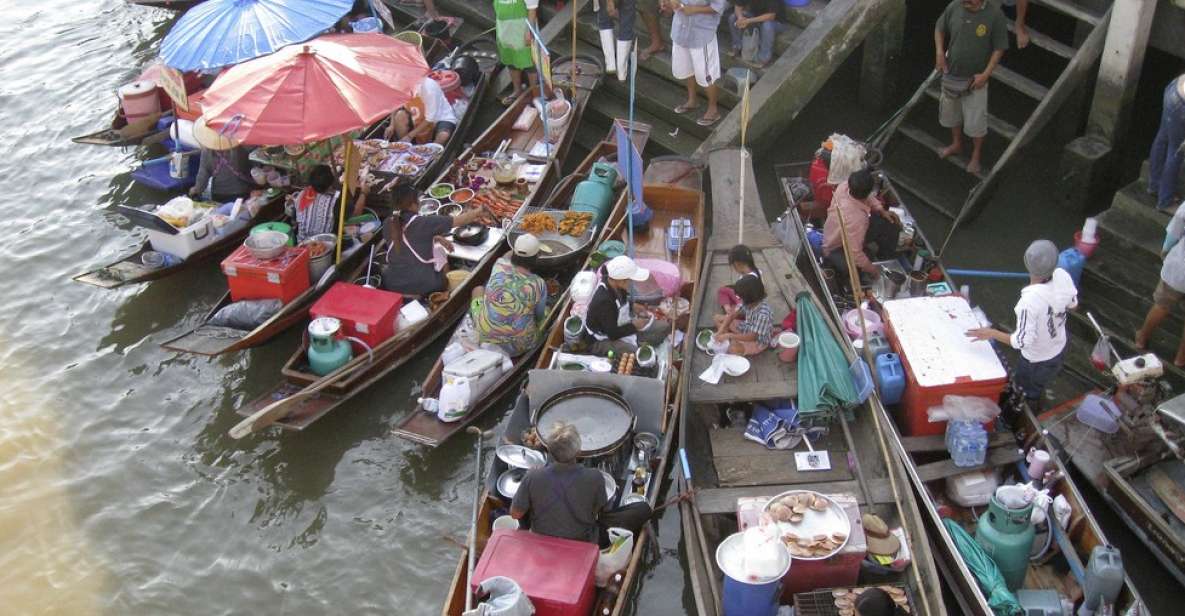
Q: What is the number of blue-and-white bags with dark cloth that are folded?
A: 1